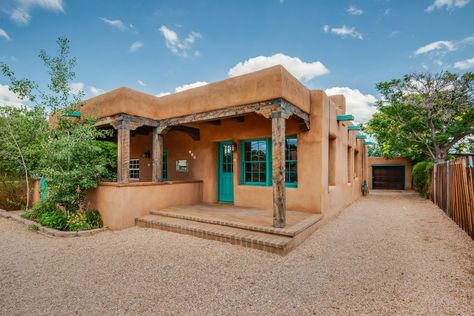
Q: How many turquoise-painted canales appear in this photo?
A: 5